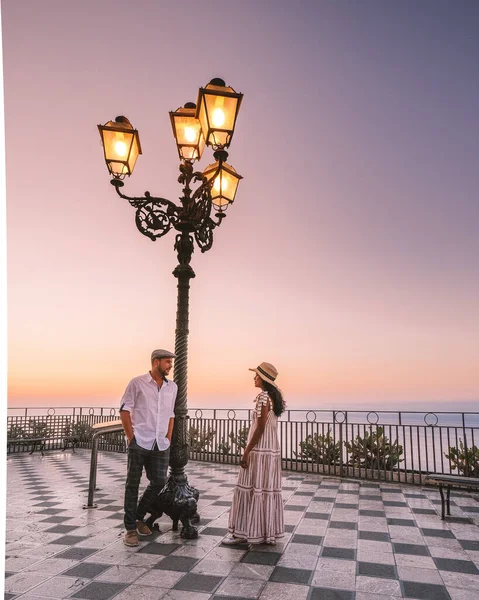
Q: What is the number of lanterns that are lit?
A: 4